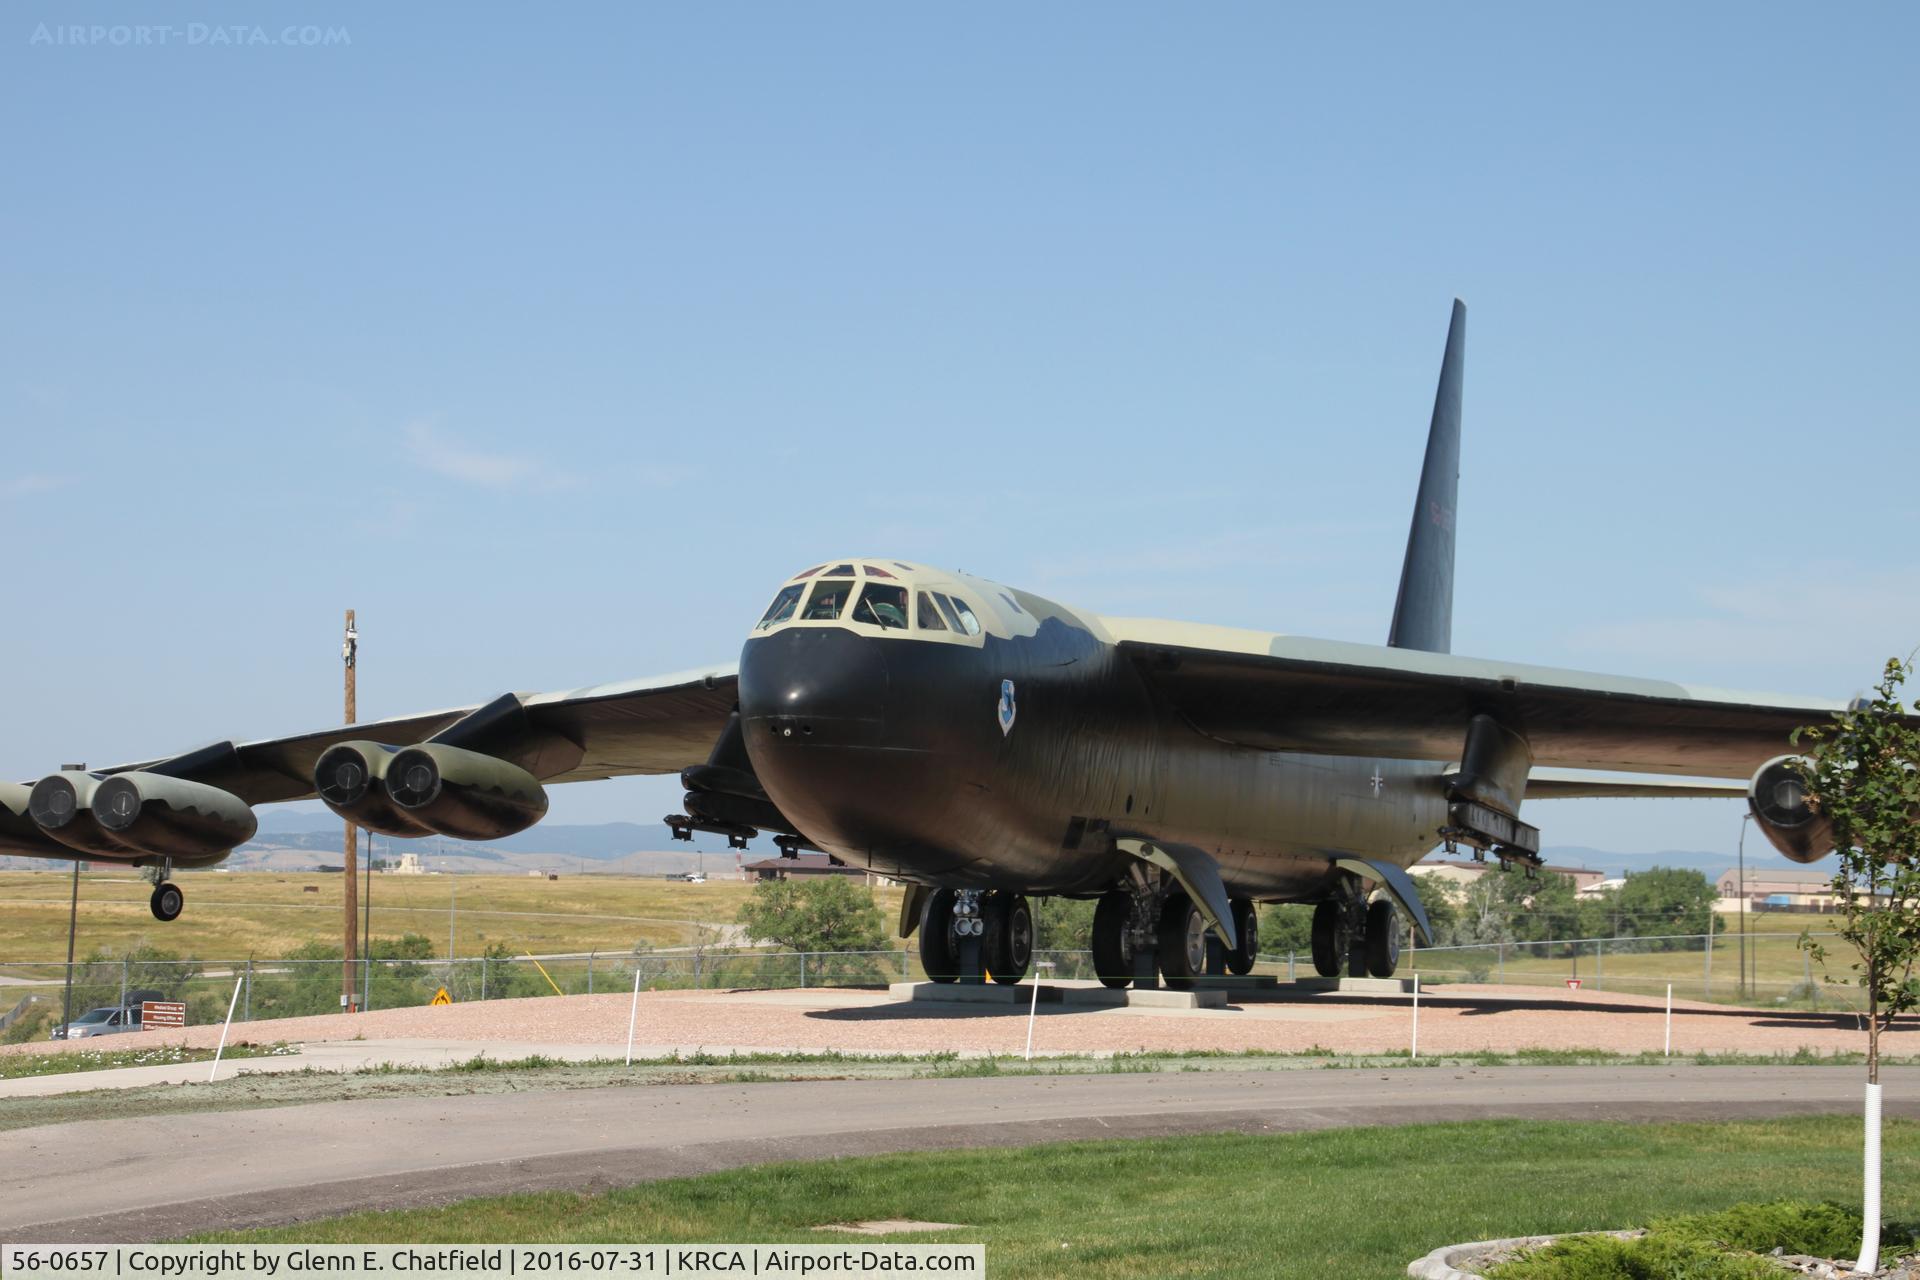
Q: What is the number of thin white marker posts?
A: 5